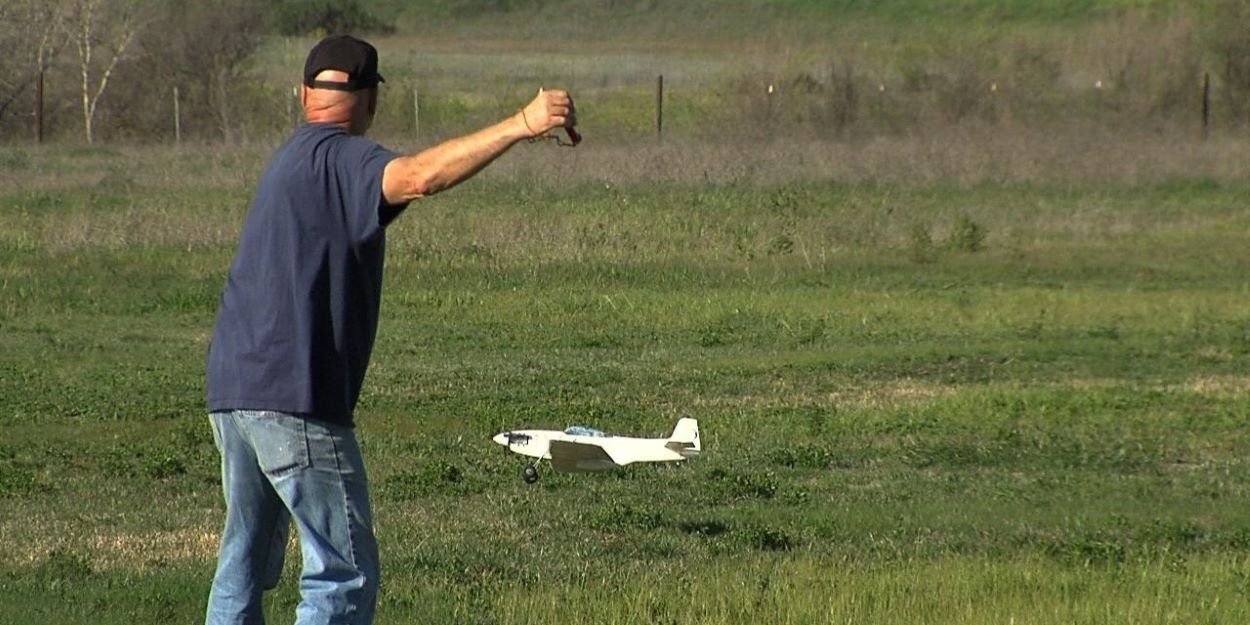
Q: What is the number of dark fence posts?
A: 3